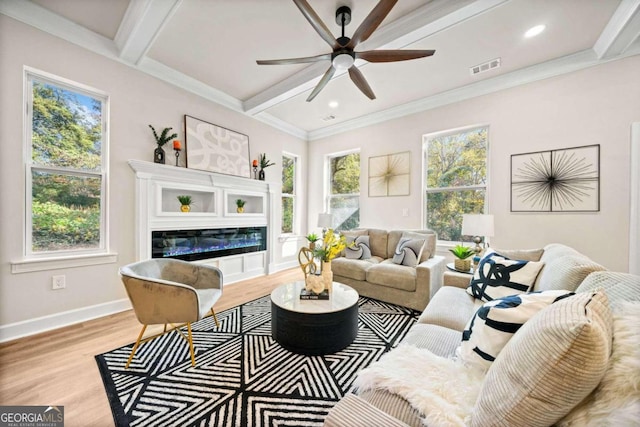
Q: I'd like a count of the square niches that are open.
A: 2